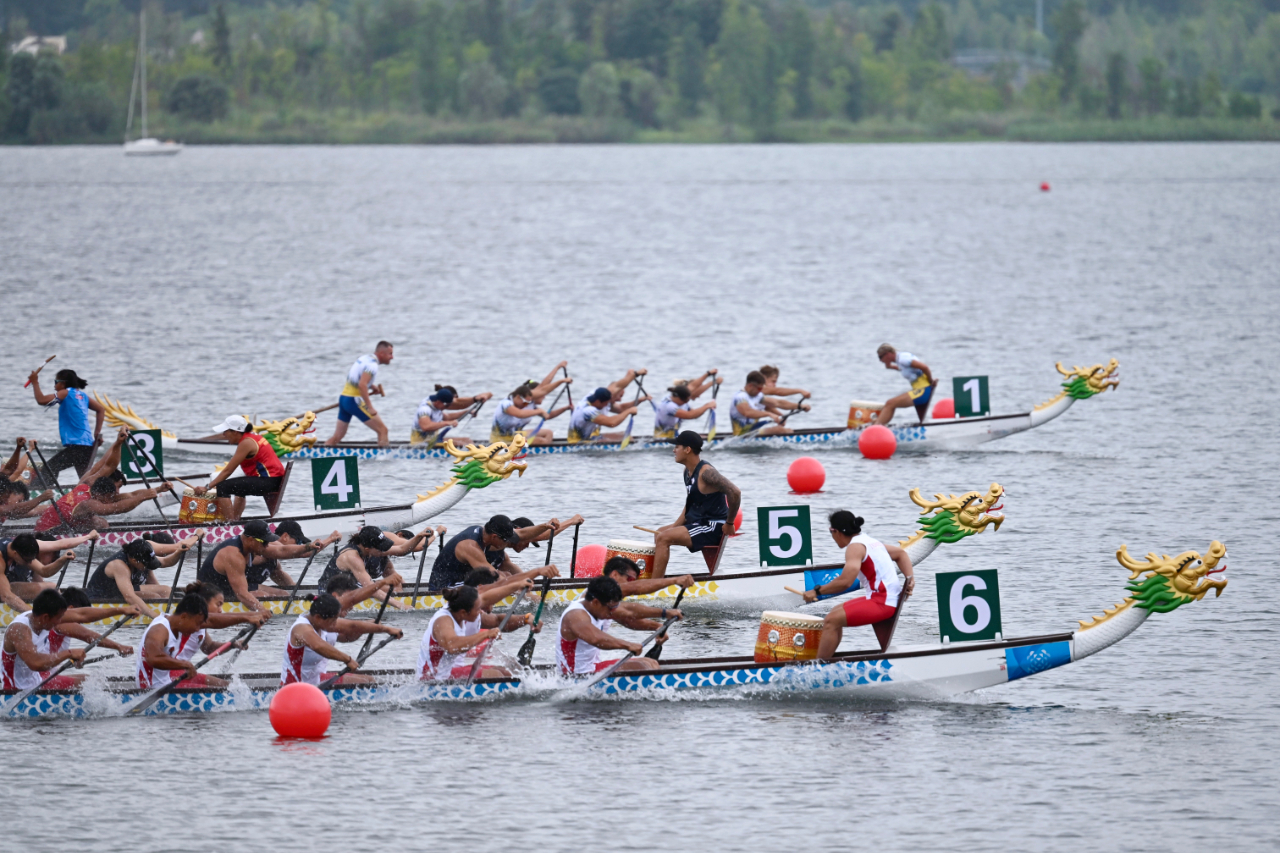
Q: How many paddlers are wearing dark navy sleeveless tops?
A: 10